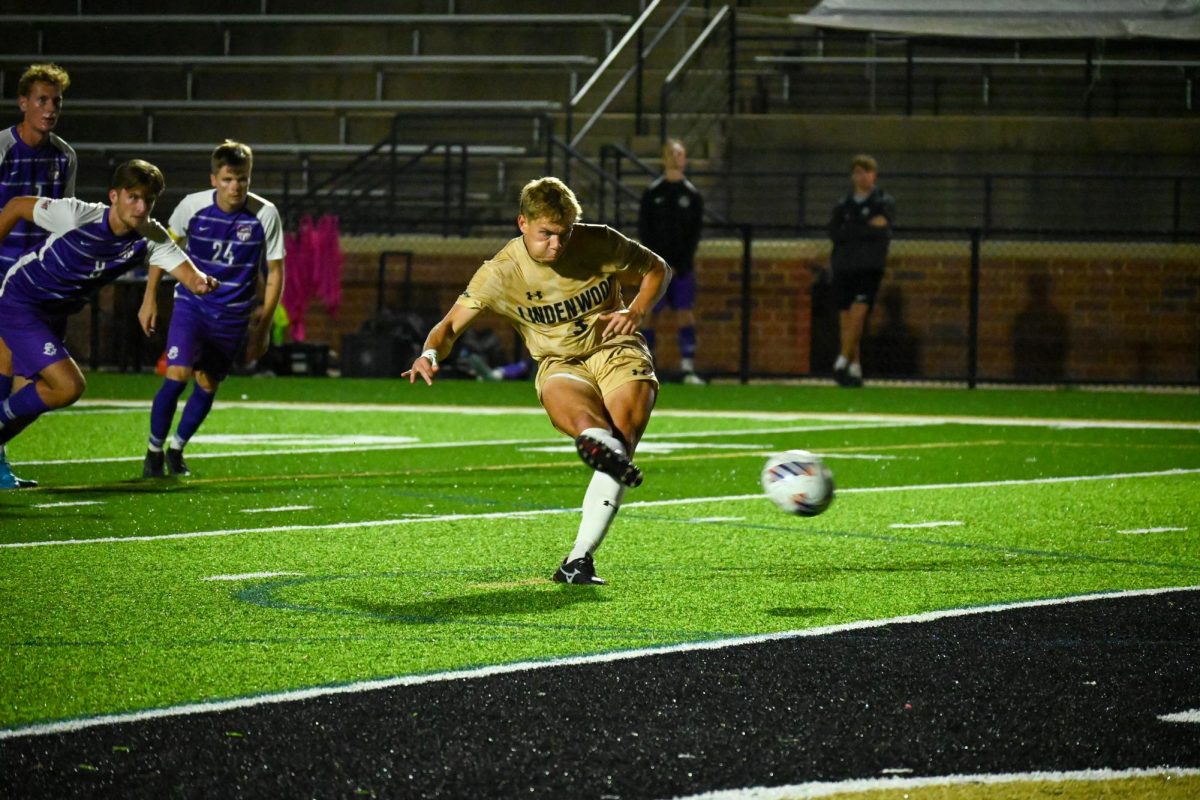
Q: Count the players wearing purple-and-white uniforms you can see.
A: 3